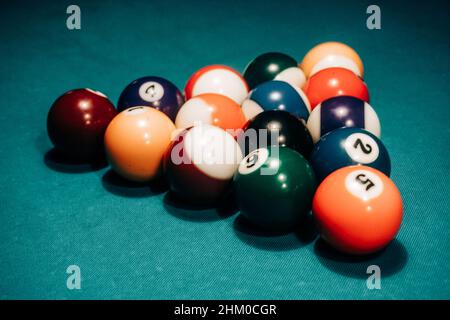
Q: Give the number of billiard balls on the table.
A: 15